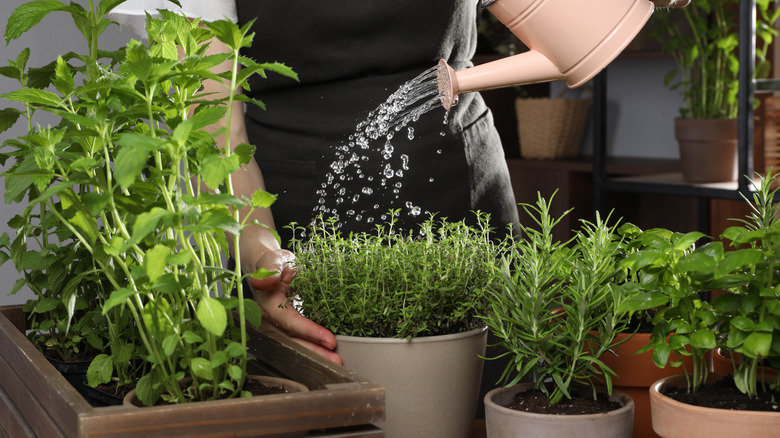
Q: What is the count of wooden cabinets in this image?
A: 1